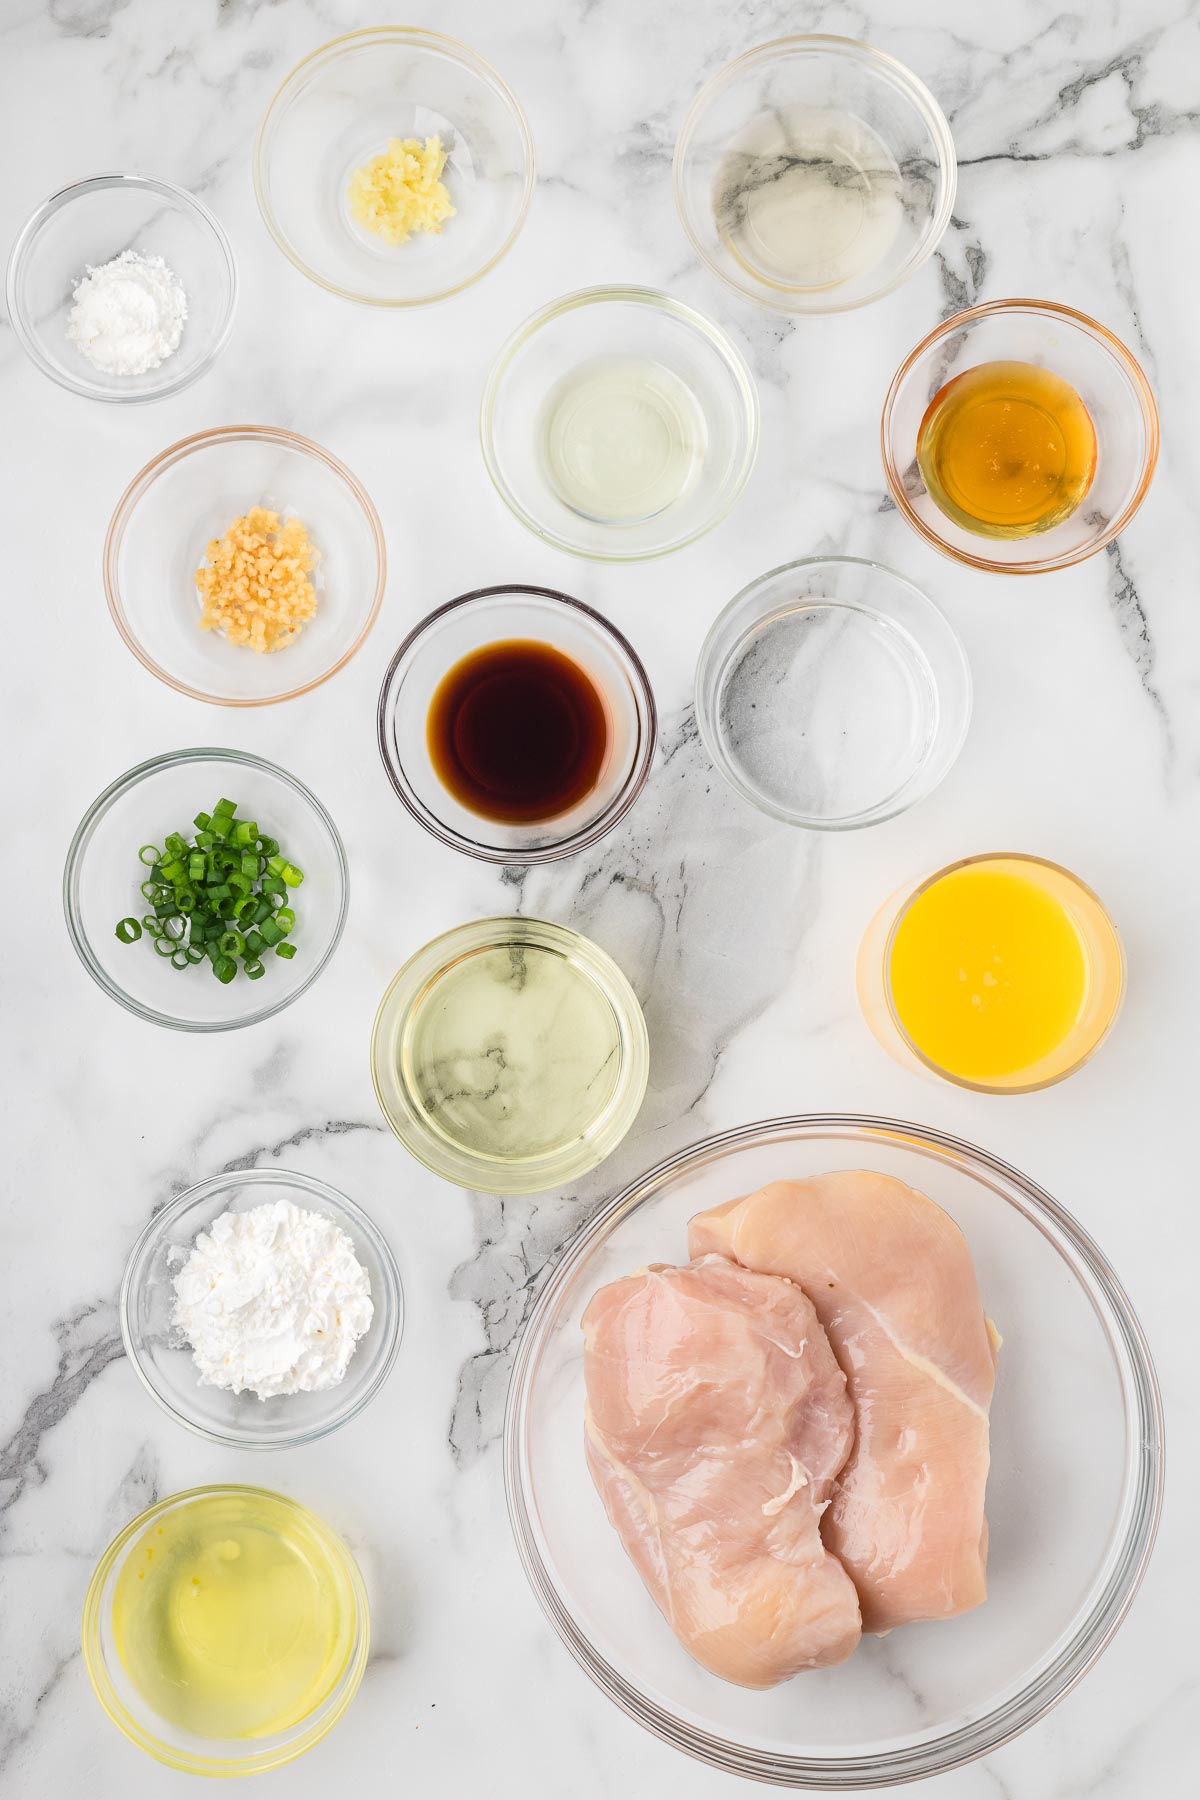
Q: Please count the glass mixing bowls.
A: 14